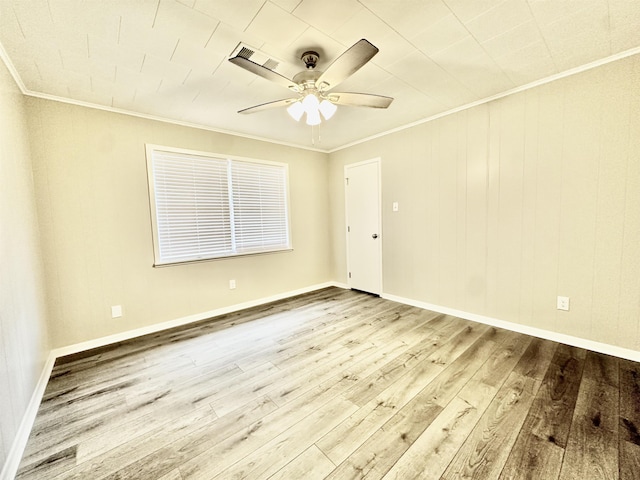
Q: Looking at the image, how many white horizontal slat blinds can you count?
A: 2